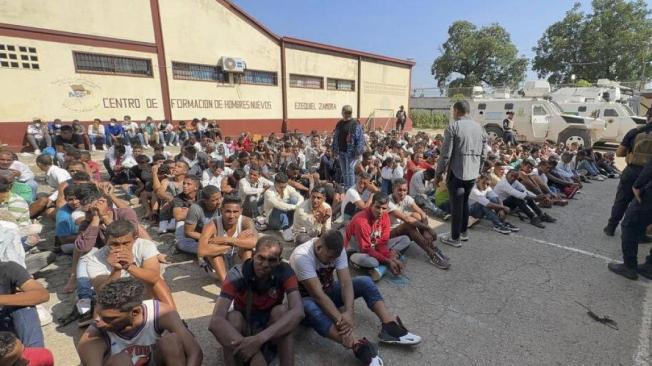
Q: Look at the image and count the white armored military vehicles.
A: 2